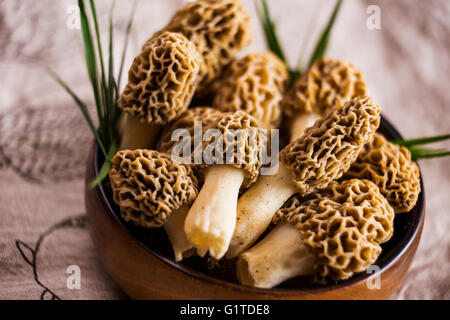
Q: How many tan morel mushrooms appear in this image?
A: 10